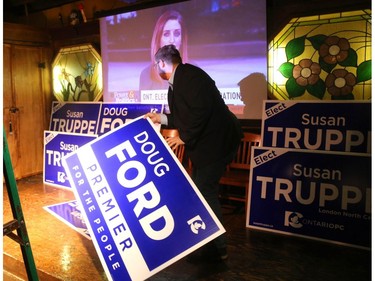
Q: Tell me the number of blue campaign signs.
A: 7